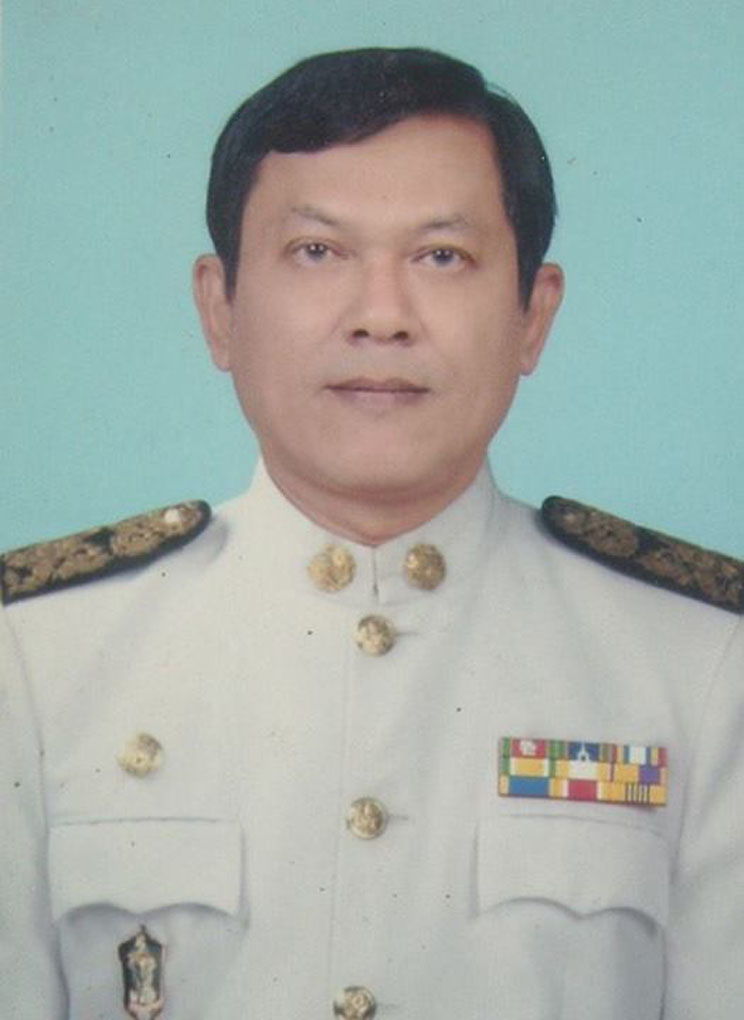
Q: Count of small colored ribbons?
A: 9